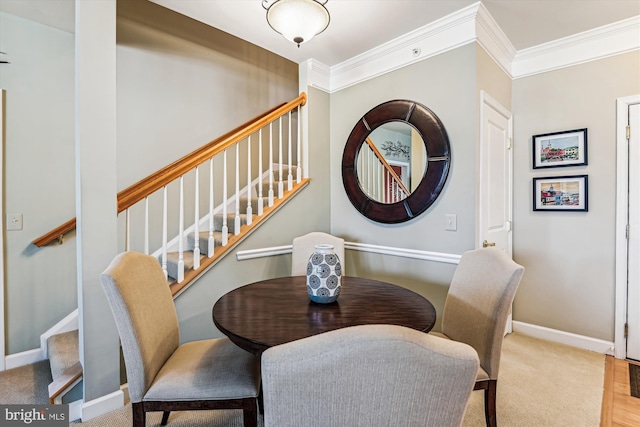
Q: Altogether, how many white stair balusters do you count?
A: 14